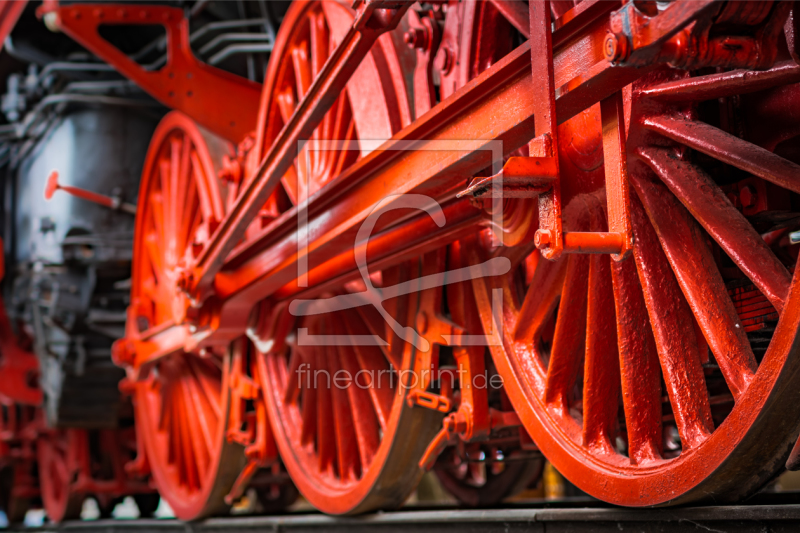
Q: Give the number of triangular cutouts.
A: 1